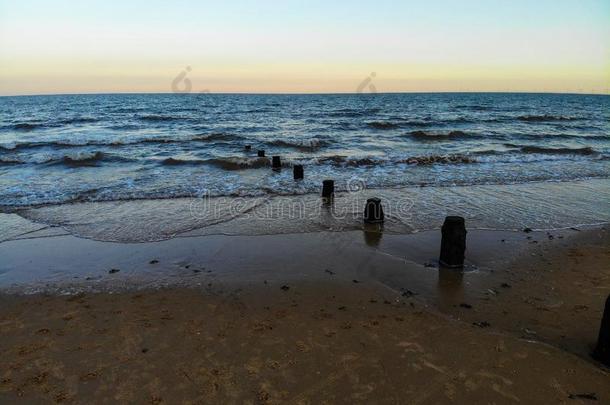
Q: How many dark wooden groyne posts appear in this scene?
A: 8